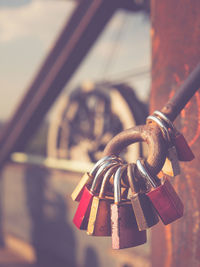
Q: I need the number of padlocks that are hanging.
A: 8